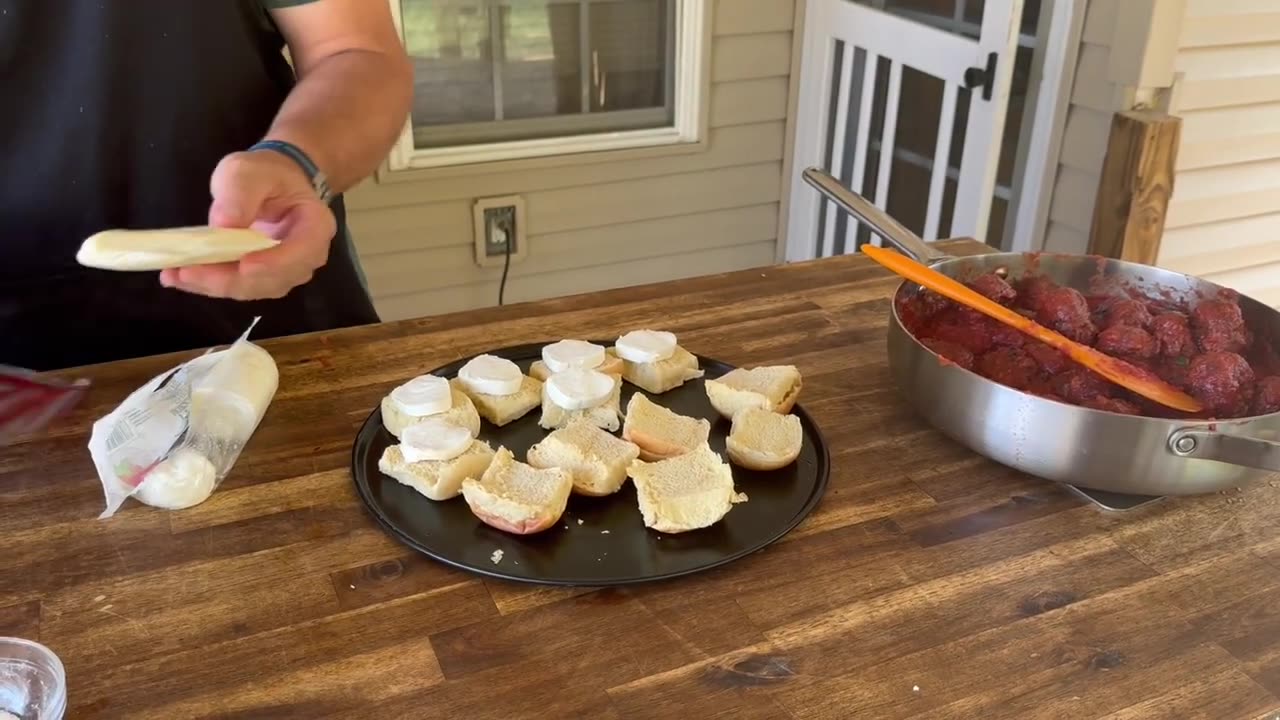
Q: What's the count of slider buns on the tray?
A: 12